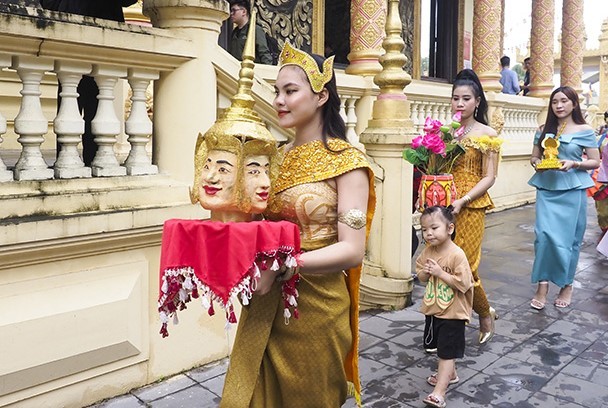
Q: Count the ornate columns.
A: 4